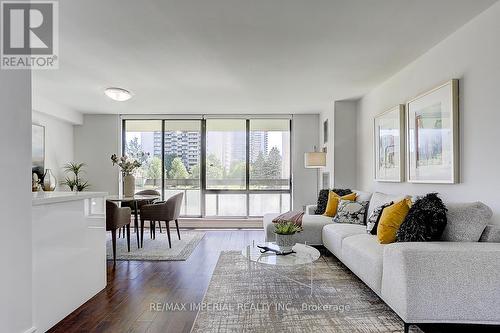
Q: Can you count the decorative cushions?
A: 6